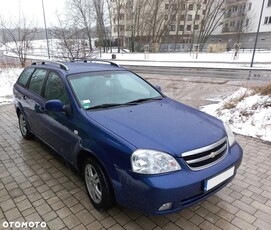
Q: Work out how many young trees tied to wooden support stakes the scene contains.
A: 3